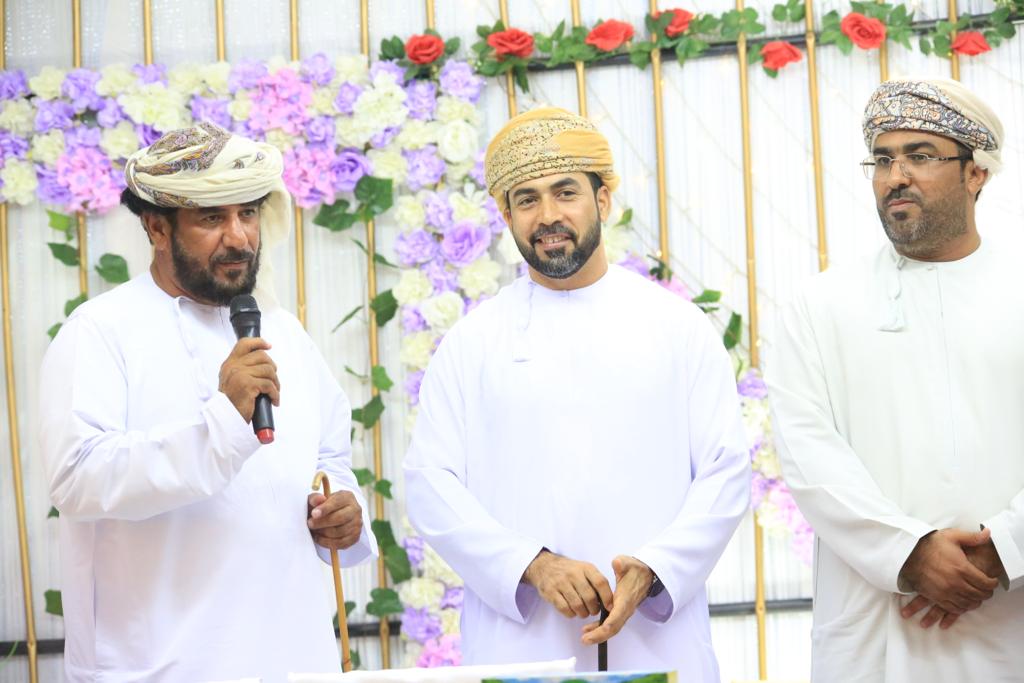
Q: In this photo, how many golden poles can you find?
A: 14